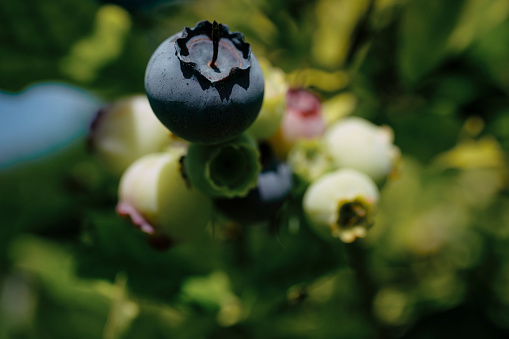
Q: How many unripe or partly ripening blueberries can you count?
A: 8